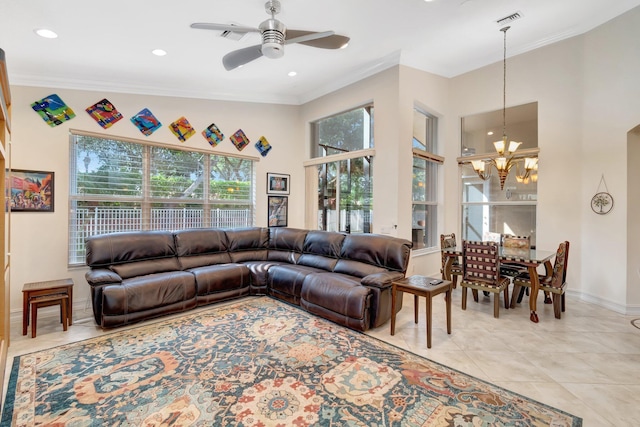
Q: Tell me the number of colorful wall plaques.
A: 7